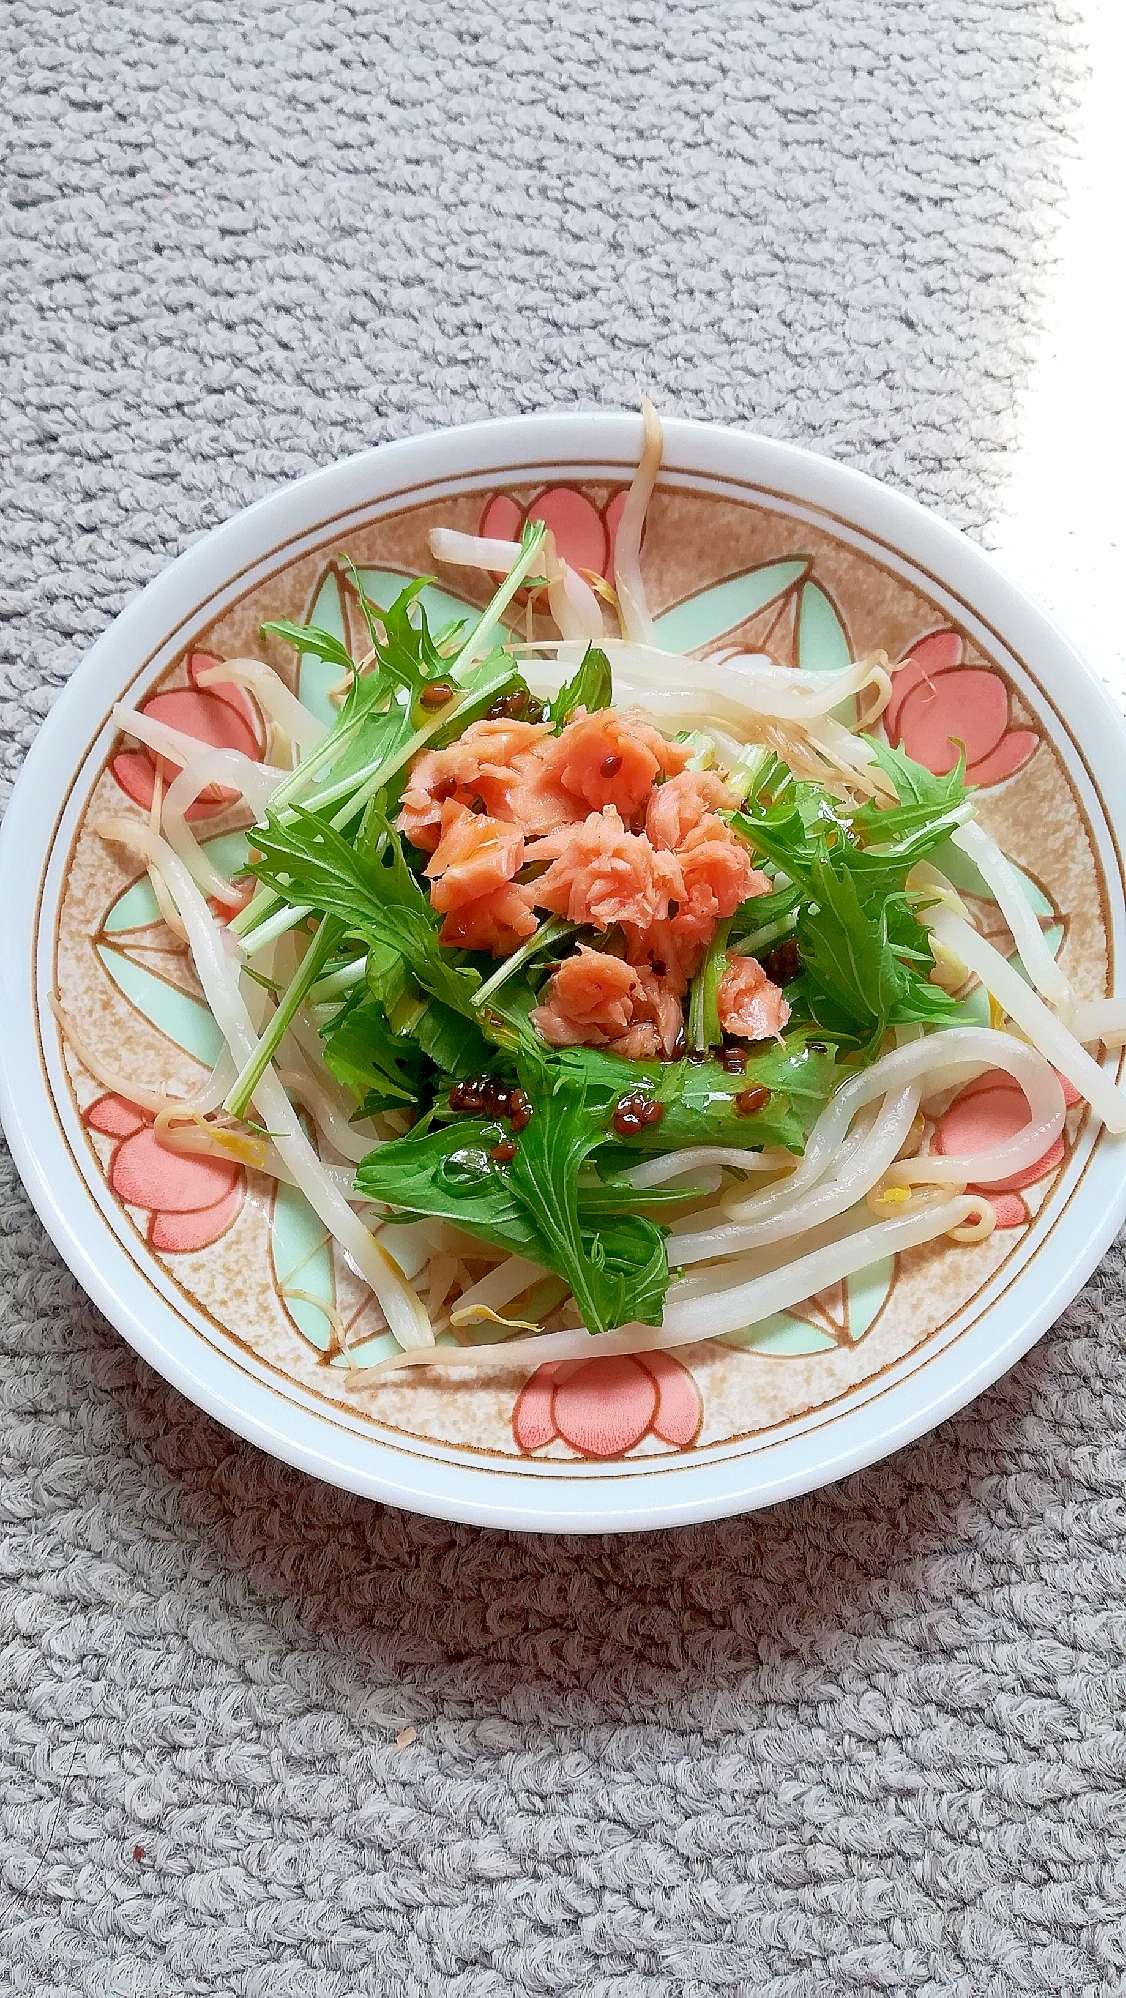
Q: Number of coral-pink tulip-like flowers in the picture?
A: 6